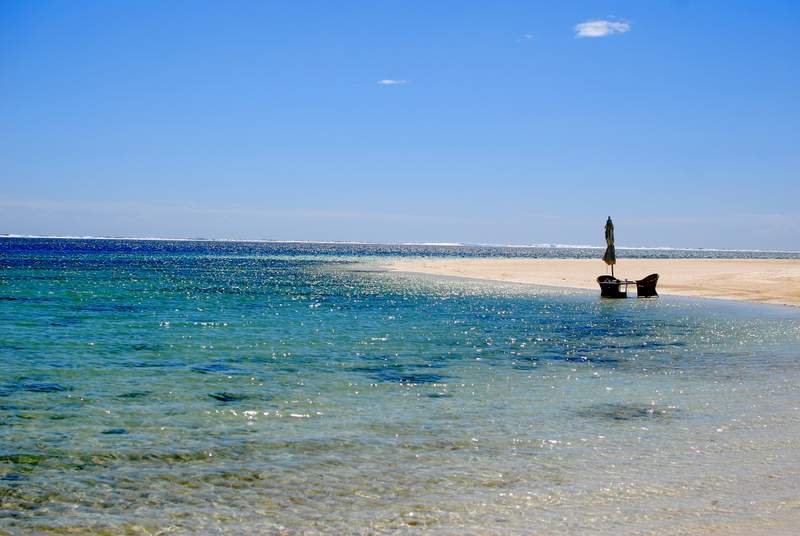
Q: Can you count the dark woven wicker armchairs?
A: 2